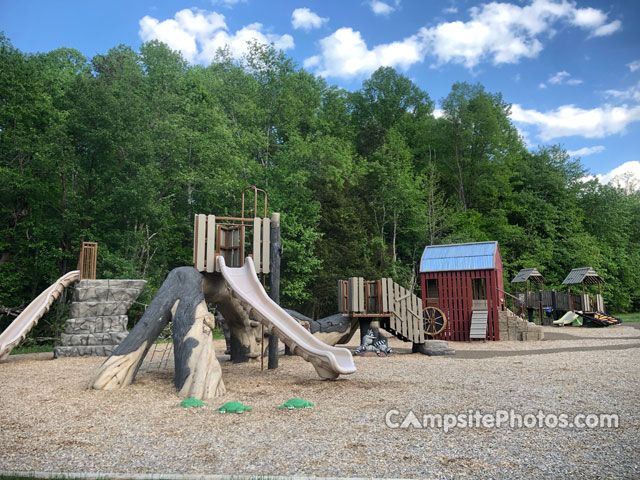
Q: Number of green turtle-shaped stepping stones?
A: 3